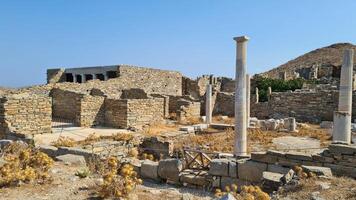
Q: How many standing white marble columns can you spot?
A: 4